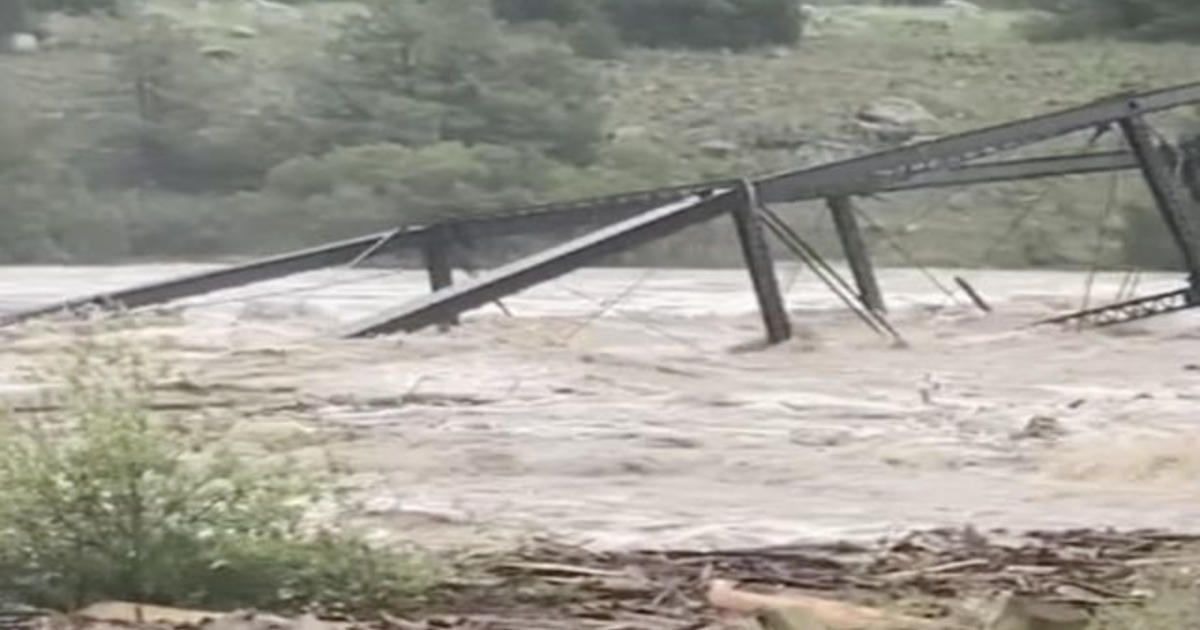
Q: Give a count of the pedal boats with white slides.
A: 0